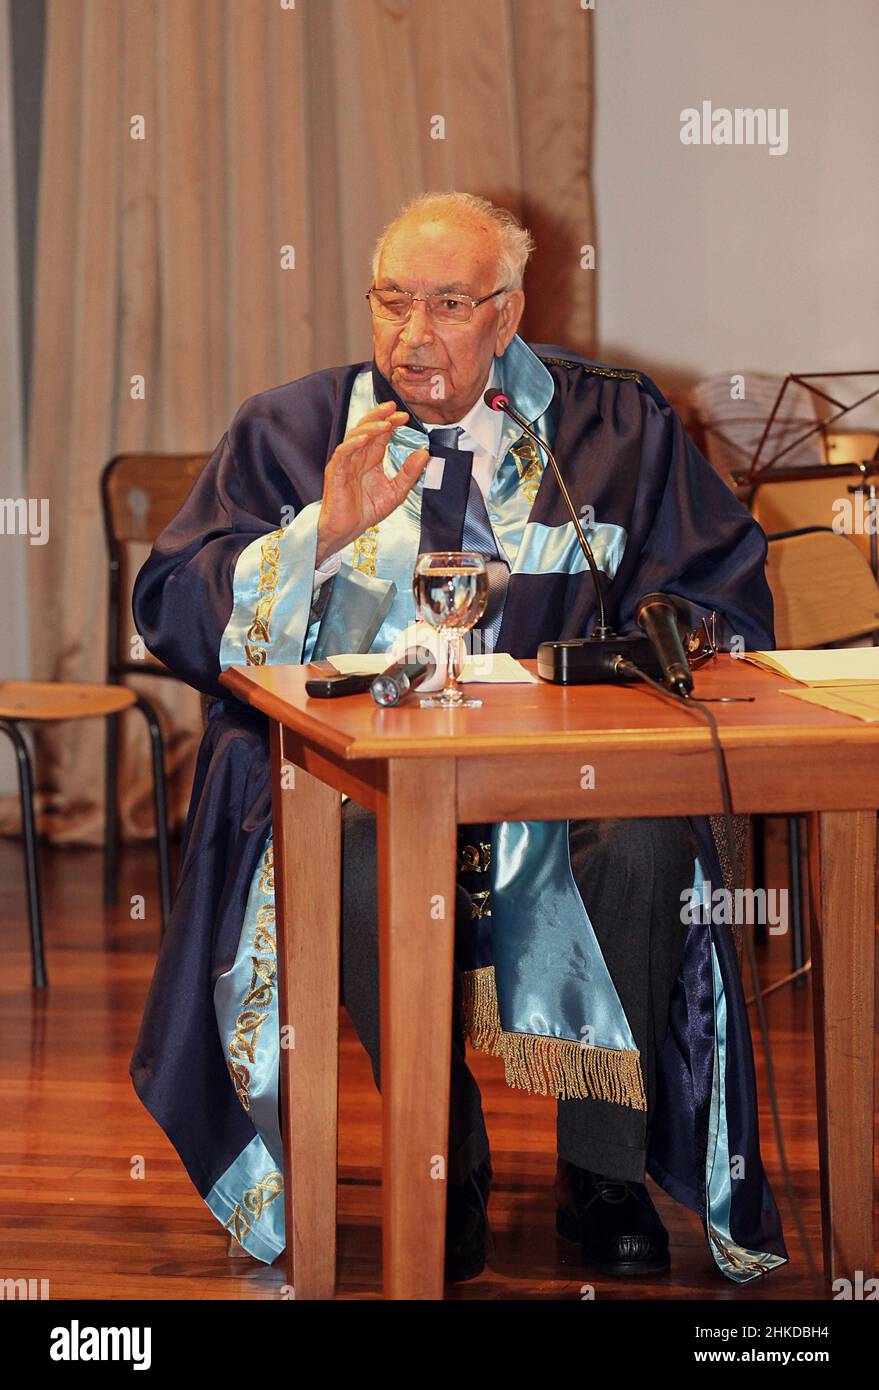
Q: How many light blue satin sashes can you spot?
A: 1